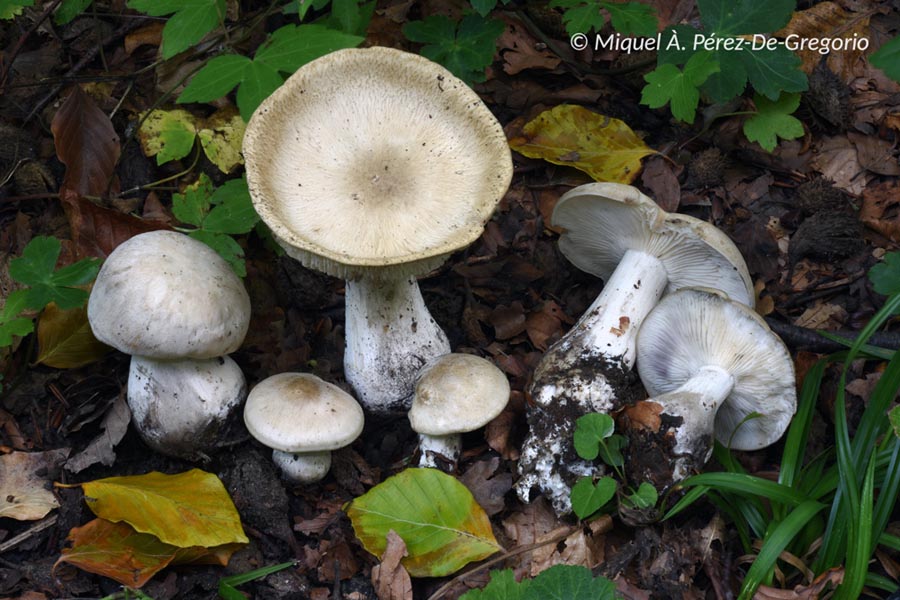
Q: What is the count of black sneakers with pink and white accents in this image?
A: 0